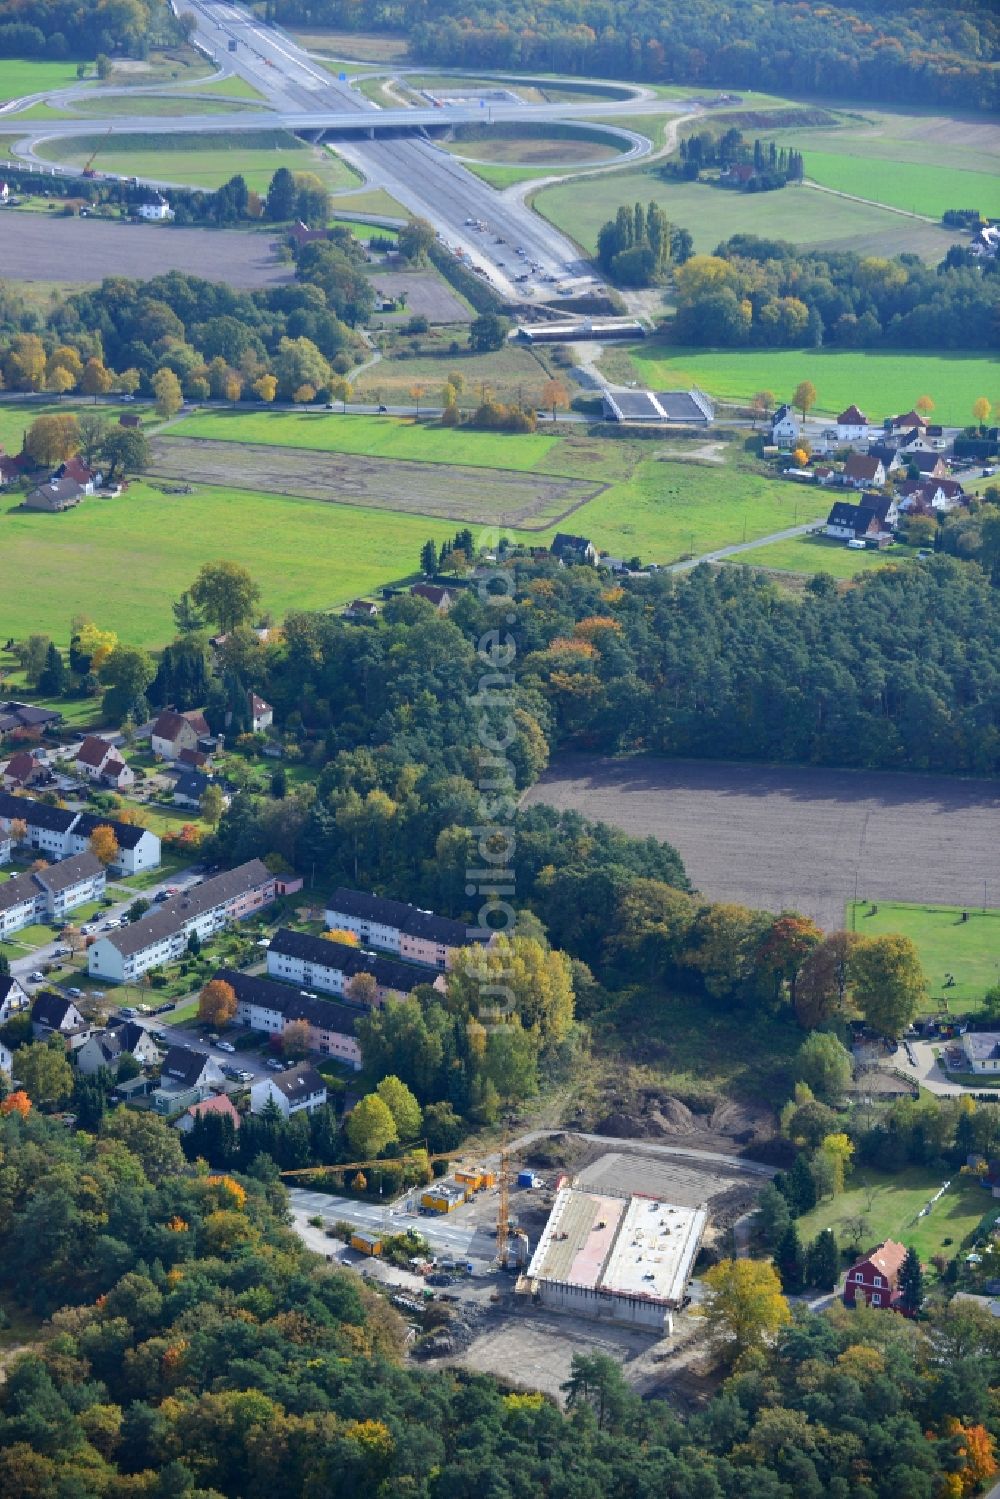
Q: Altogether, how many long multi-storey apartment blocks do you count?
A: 6